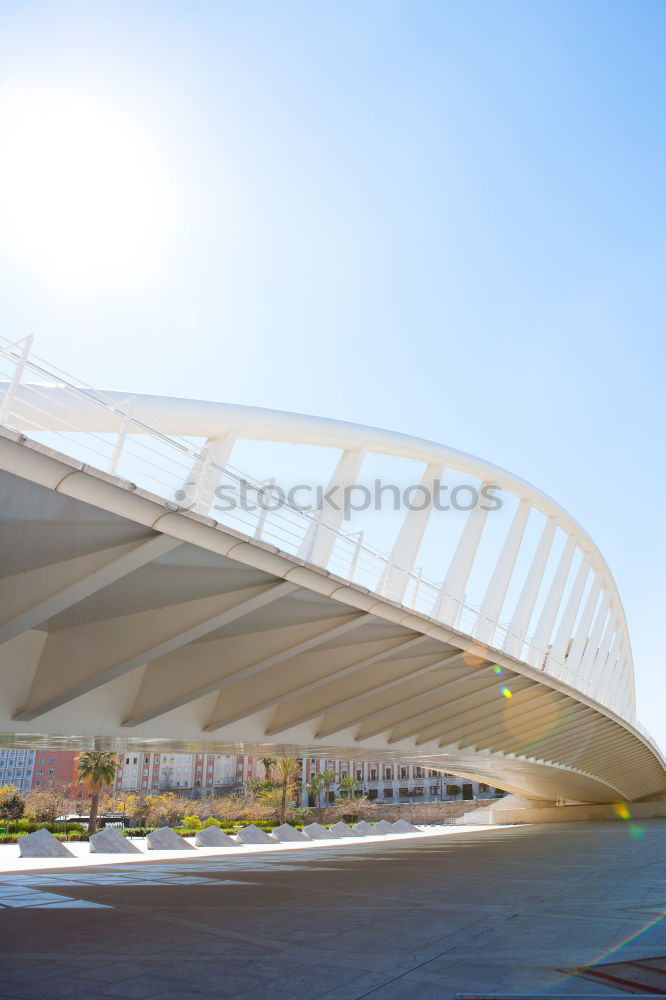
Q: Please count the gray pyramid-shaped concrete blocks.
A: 11